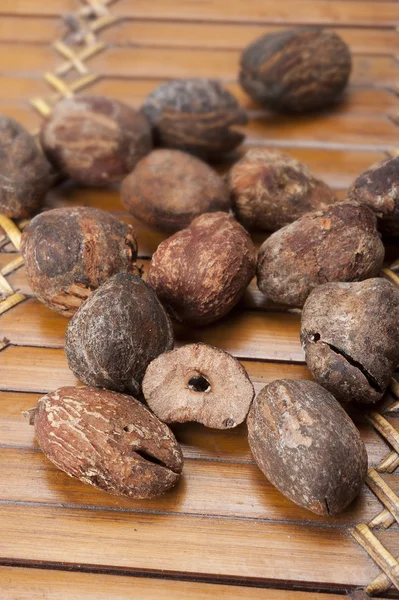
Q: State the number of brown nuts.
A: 15